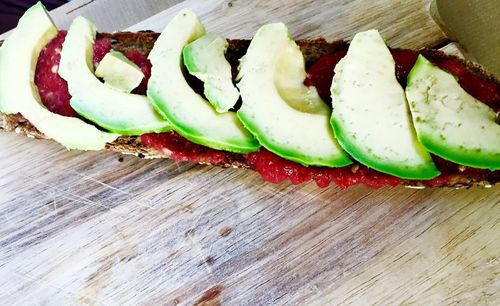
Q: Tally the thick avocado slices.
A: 6